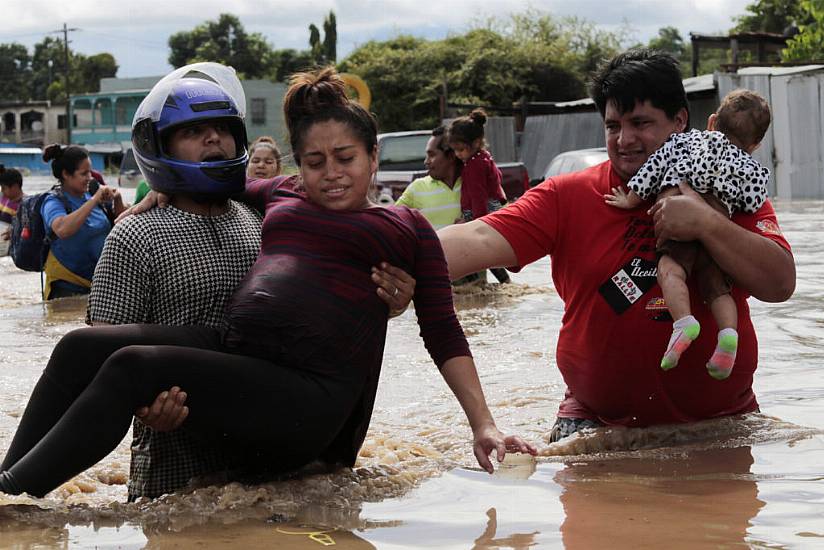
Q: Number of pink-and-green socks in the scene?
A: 2